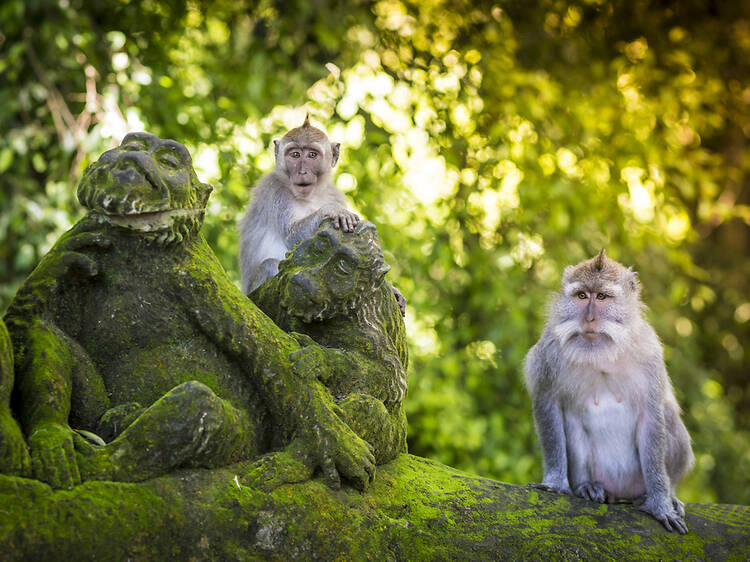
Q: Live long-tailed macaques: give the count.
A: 2